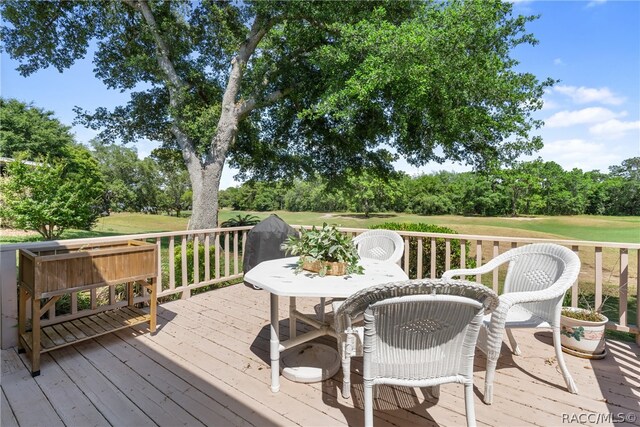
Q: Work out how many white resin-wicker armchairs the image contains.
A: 3